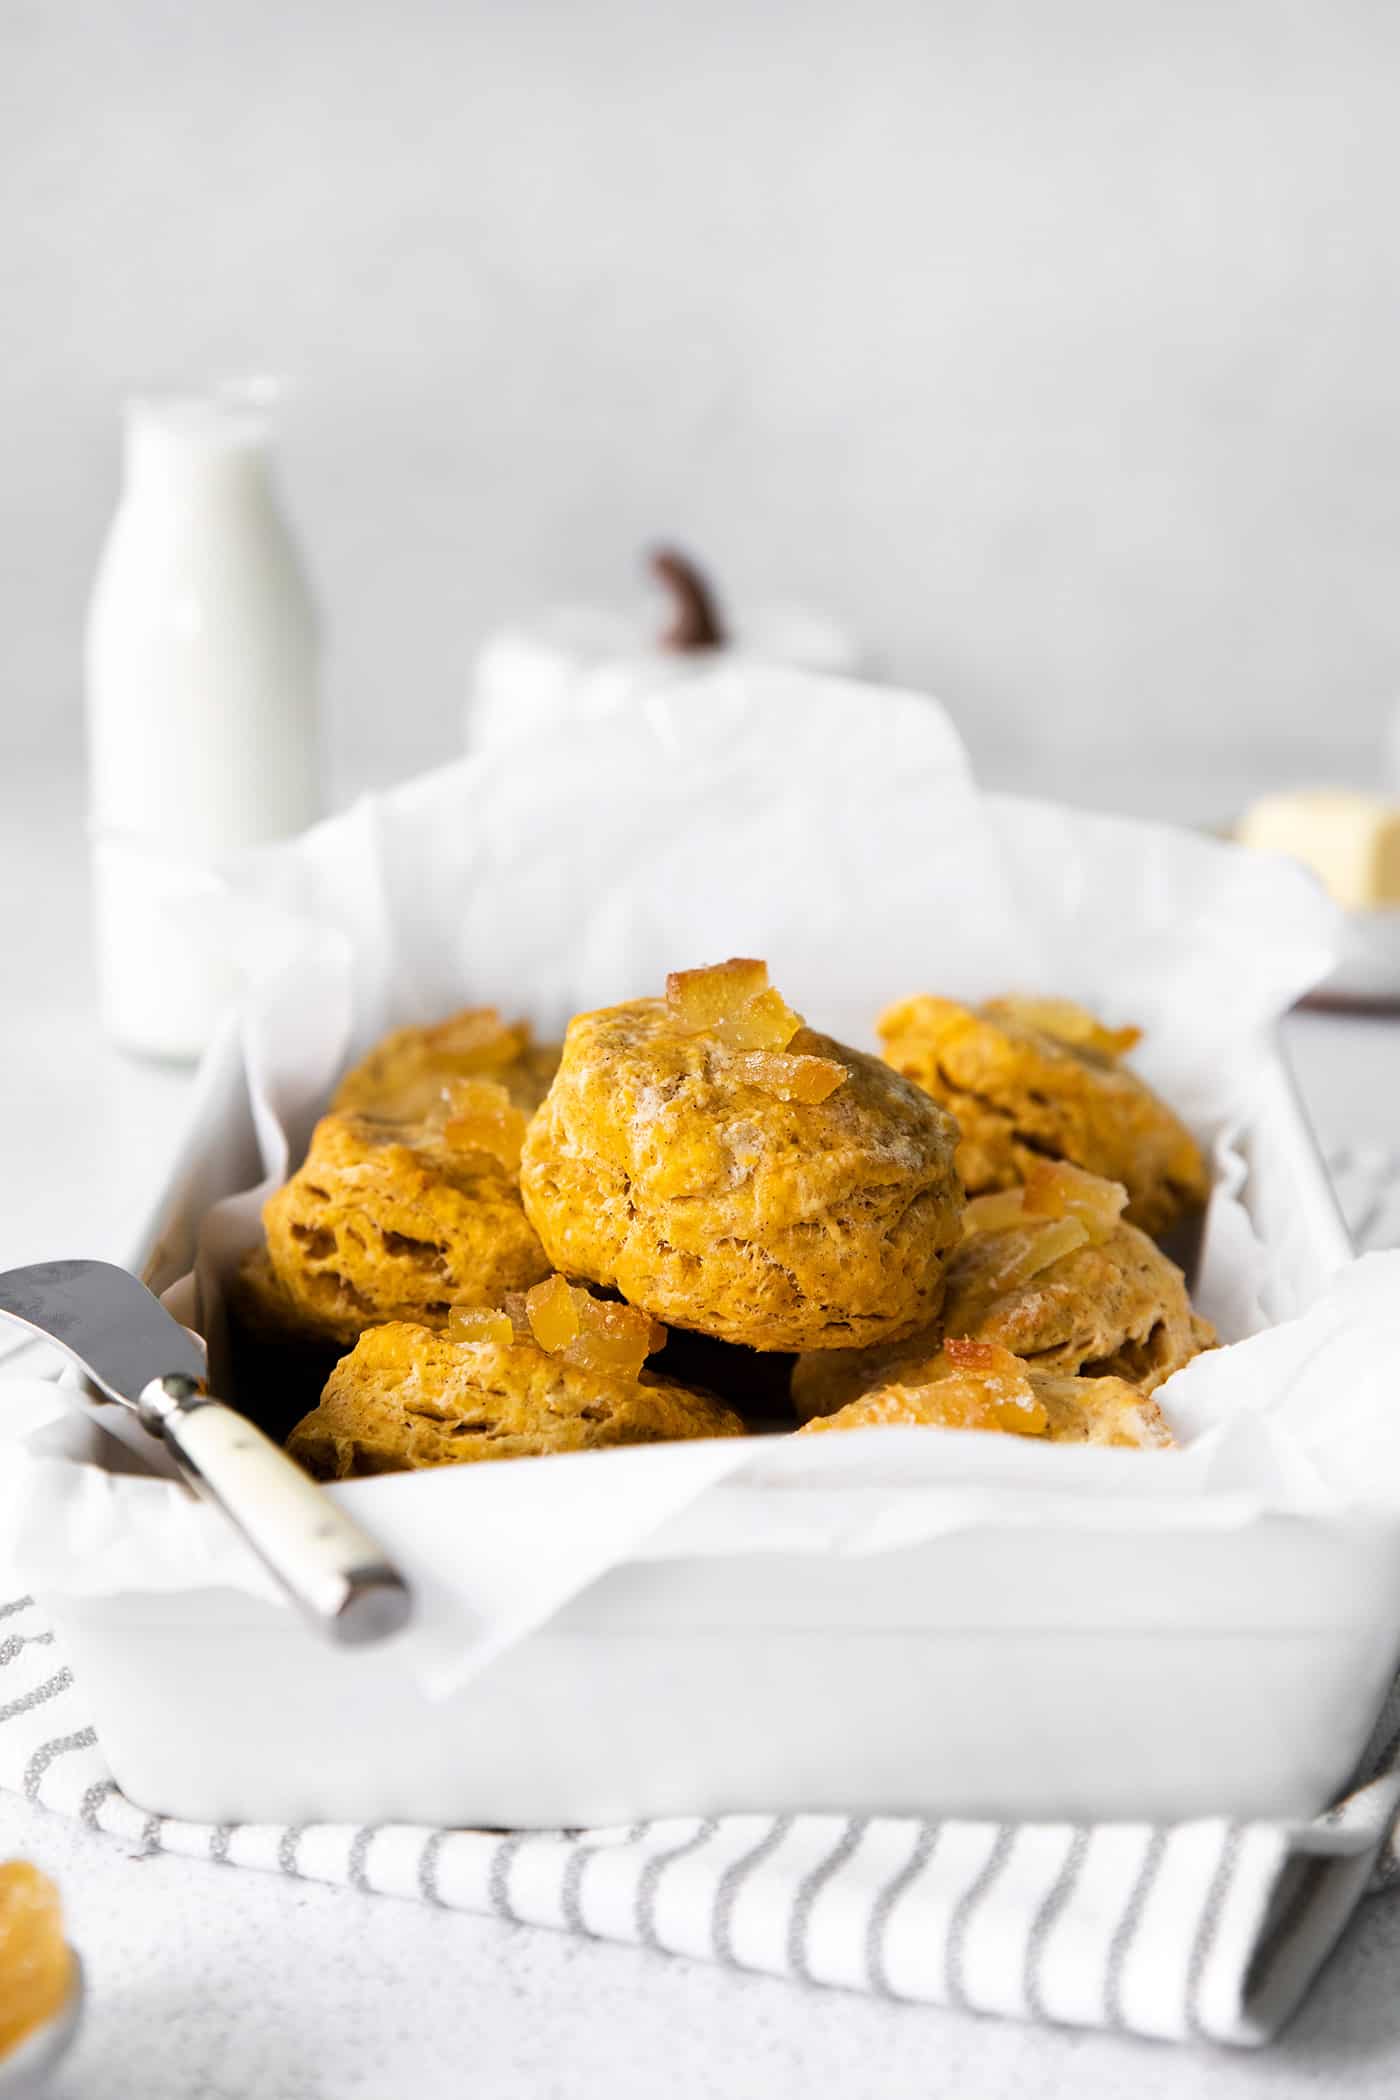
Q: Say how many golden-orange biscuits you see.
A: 7